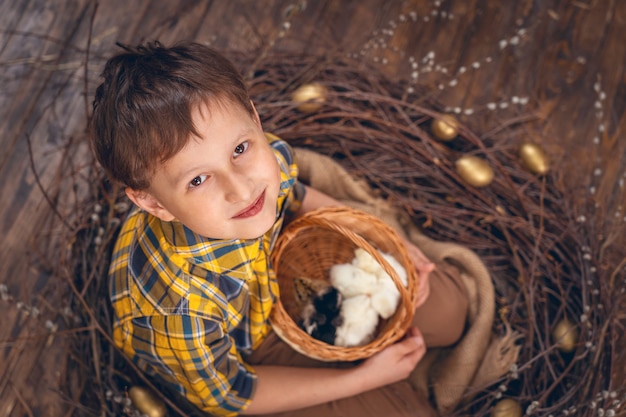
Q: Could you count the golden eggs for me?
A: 7